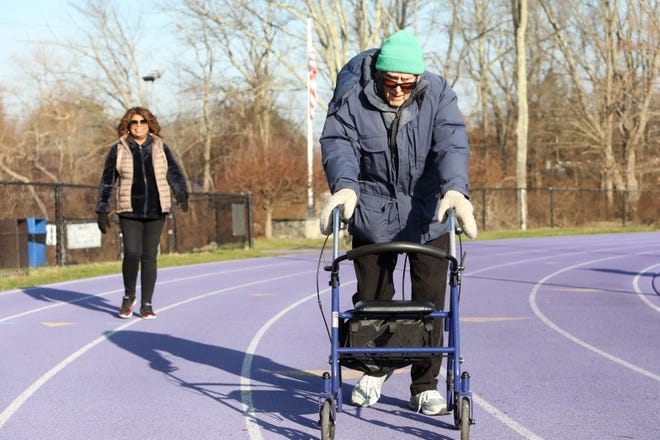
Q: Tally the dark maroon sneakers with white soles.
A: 2